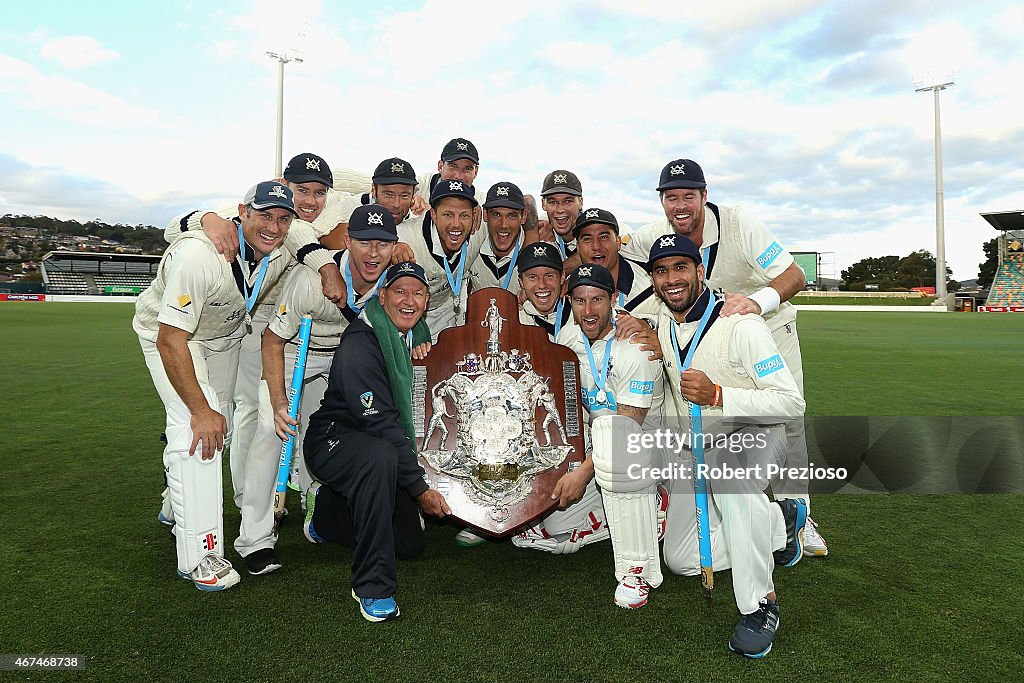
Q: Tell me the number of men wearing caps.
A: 14